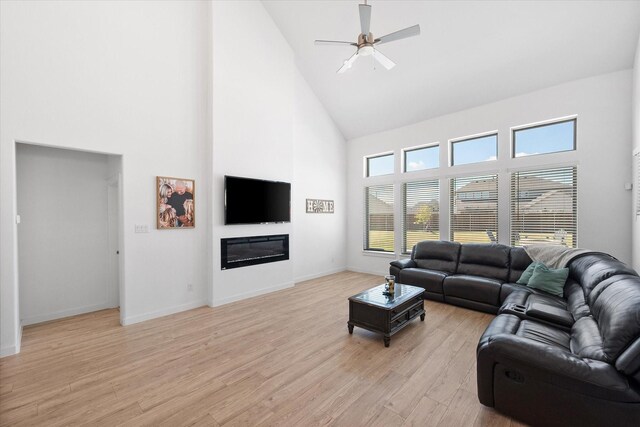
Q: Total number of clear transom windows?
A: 4